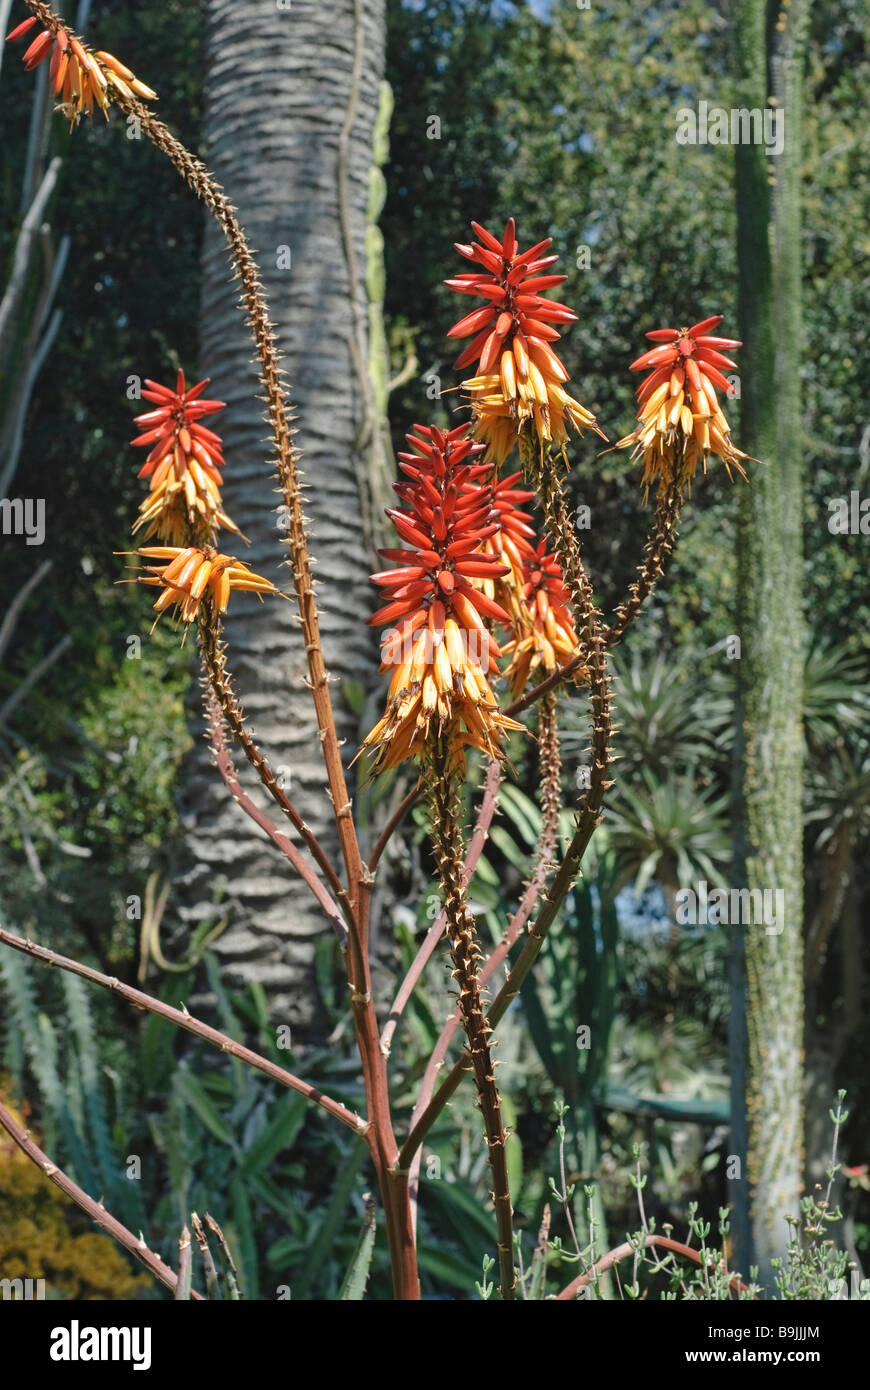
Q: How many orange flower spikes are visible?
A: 8